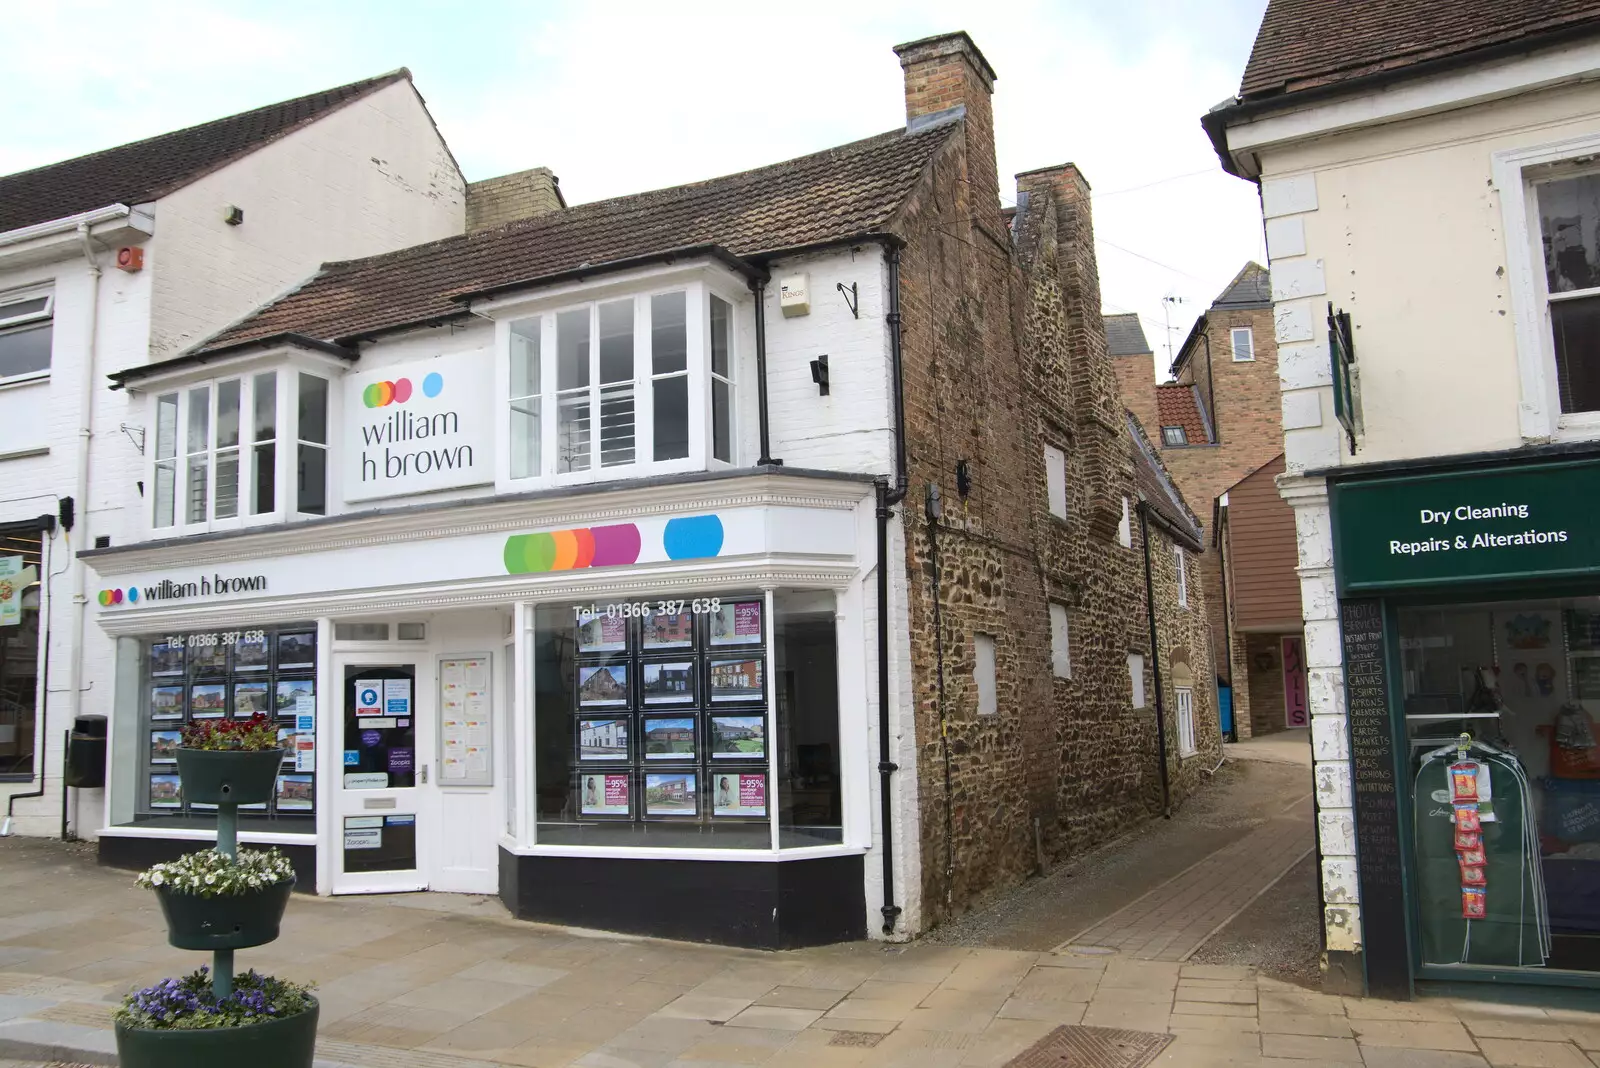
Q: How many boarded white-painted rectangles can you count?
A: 5